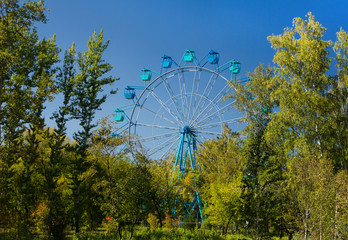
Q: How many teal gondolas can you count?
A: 4